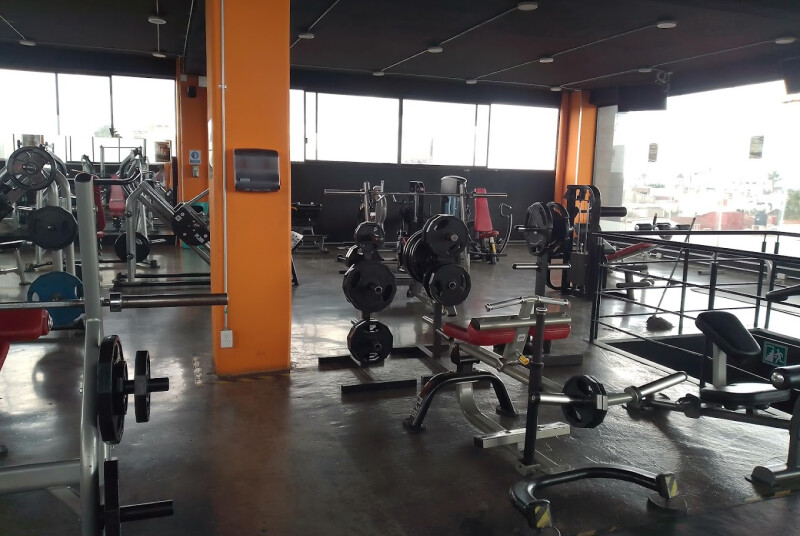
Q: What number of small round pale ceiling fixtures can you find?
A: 13